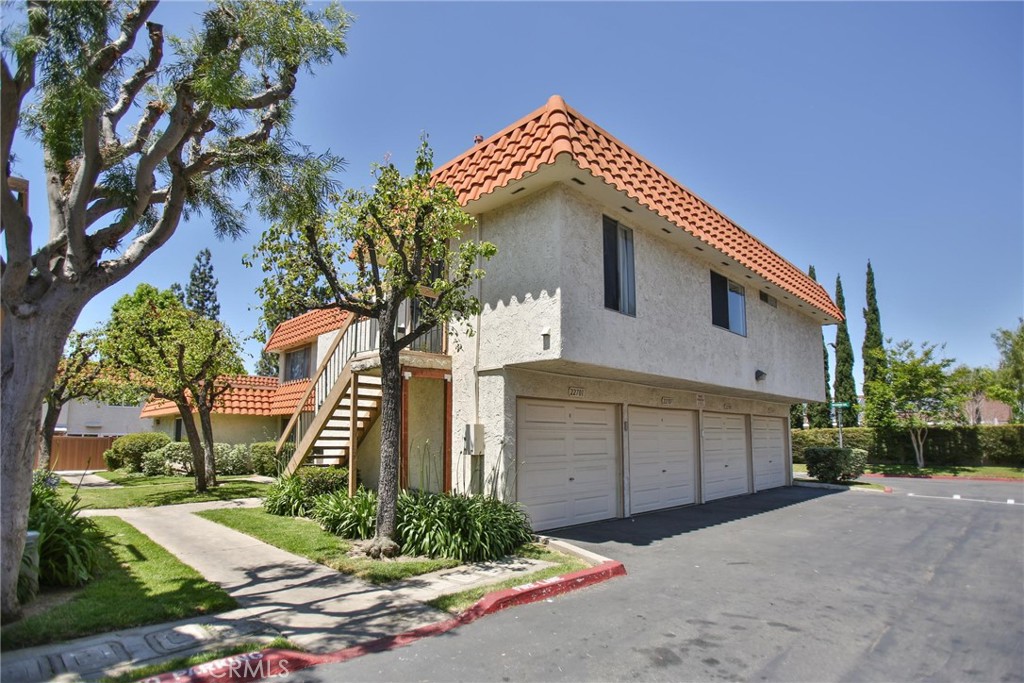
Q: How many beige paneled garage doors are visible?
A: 4